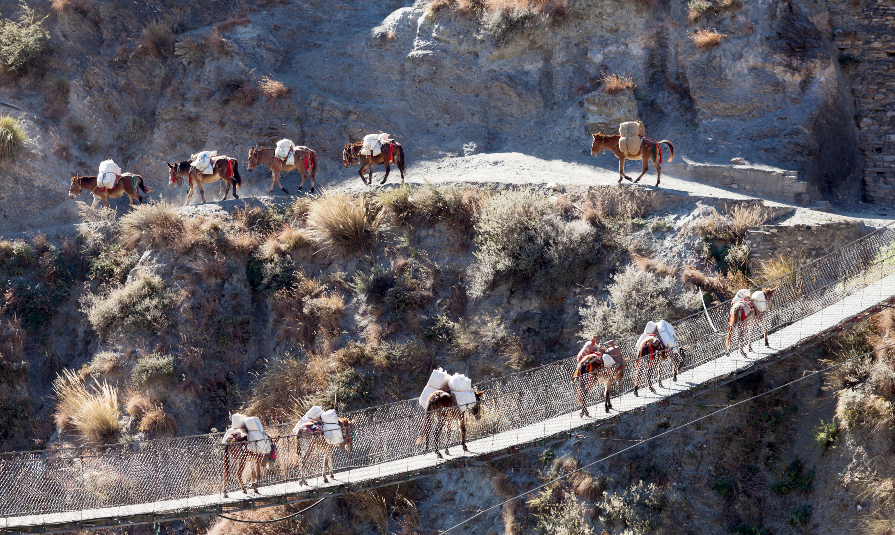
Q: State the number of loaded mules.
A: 11